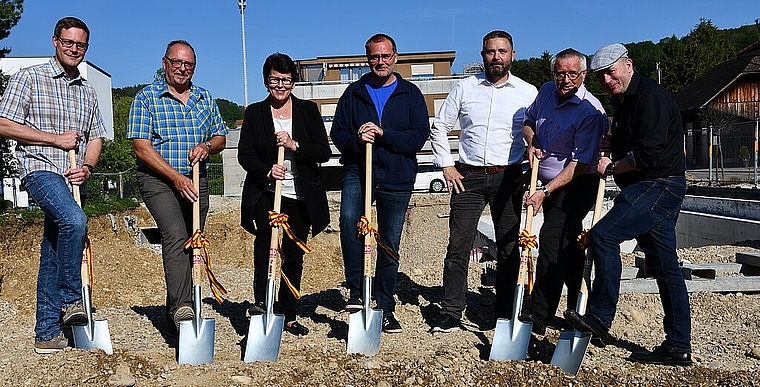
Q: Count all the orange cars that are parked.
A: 0